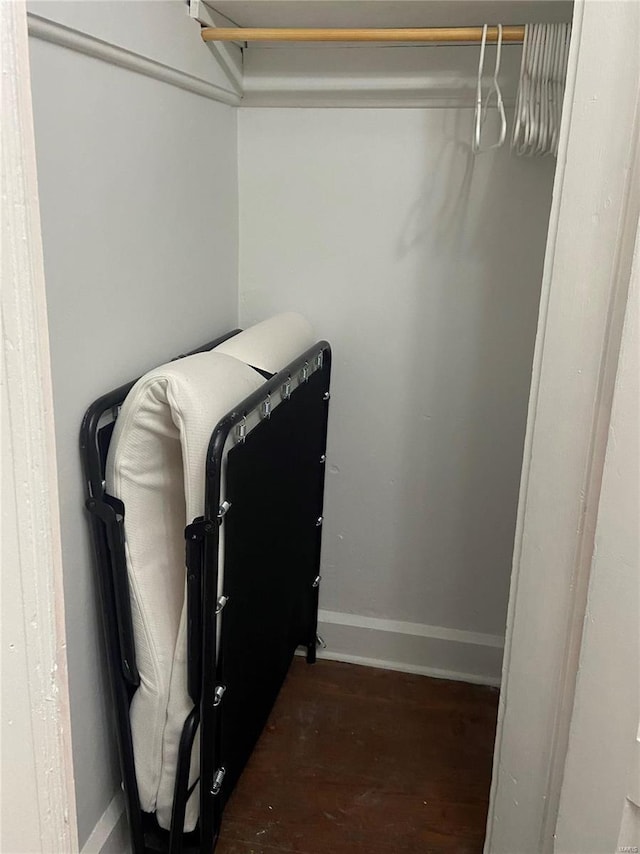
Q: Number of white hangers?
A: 13